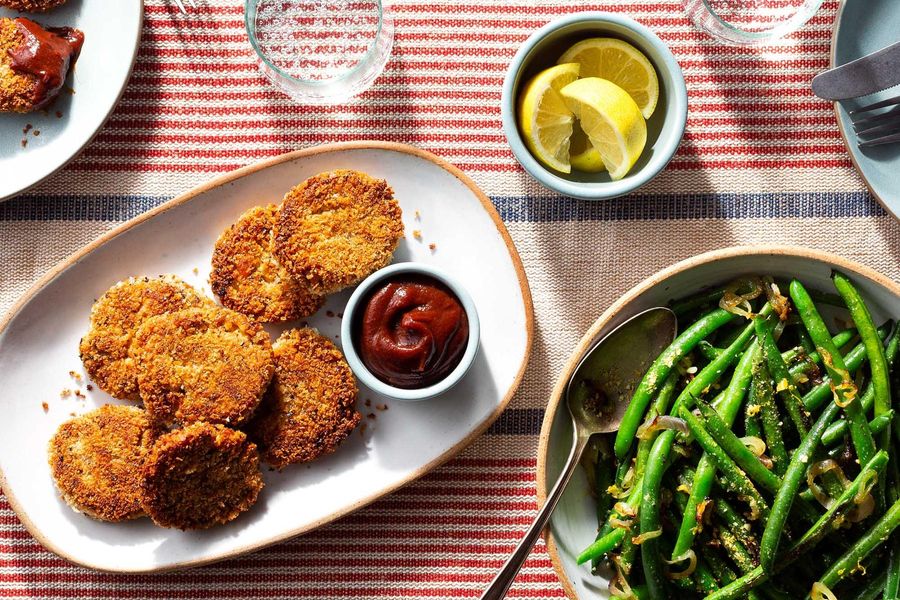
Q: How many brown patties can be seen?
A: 9